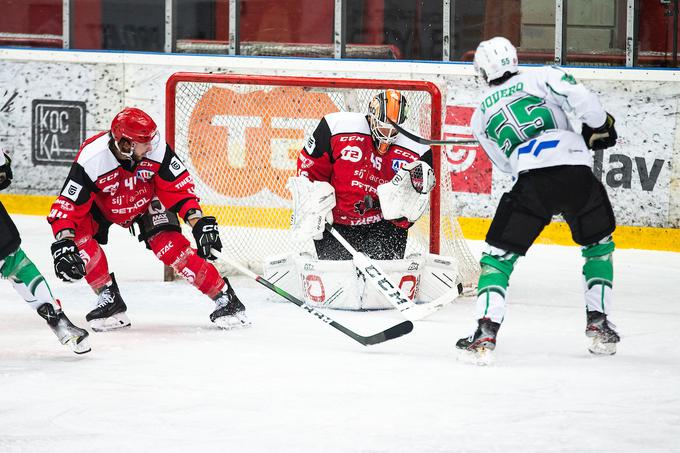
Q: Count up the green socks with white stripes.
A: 3